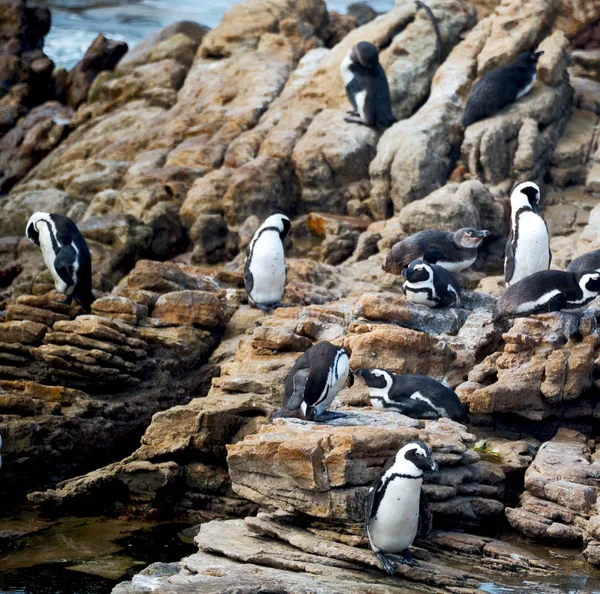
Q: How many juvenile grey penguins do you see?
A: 3